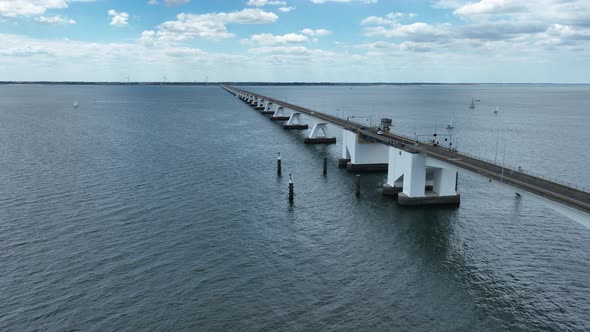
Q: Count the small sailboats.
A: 5